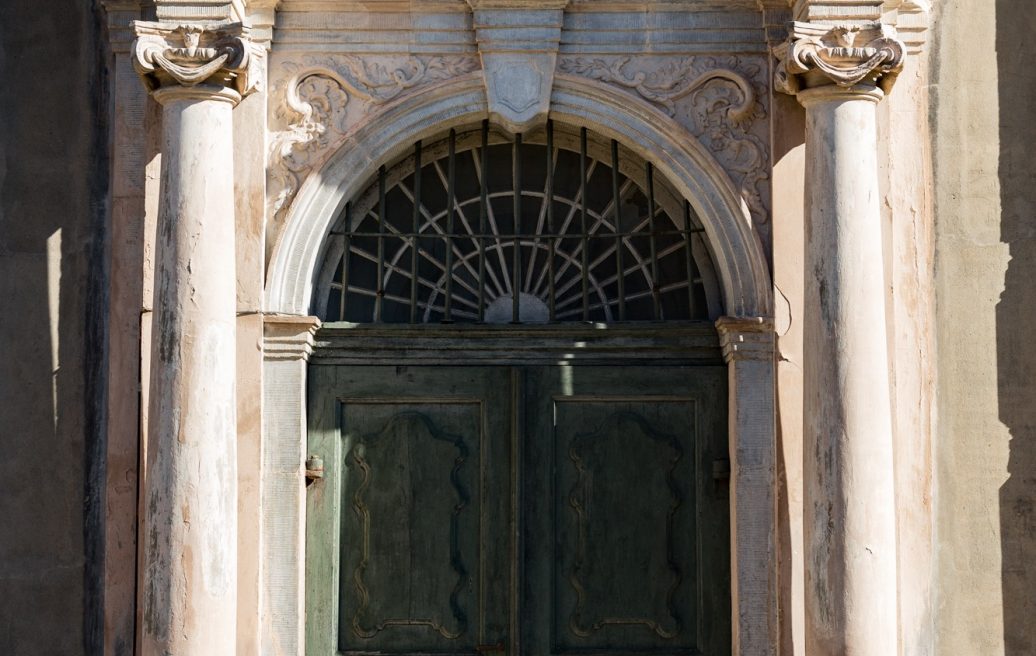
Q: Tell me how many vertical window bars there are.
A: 11